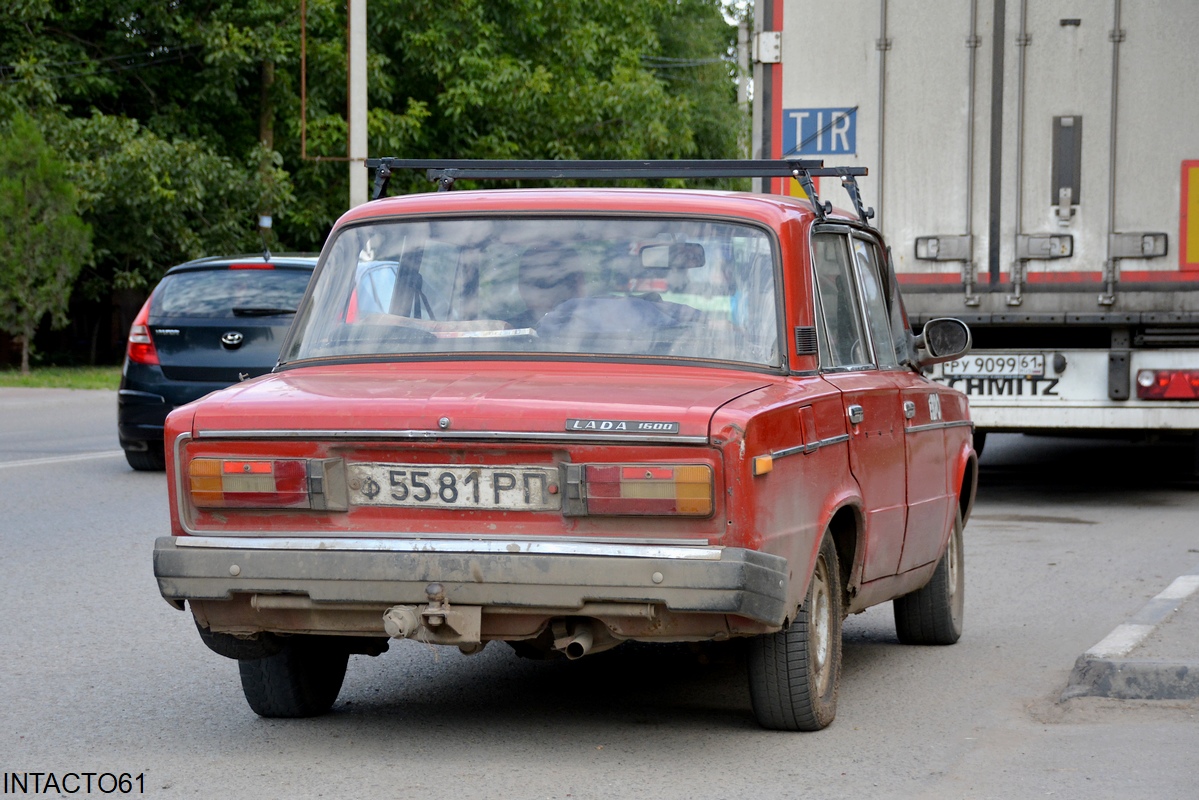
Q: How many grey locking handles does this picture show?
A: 3